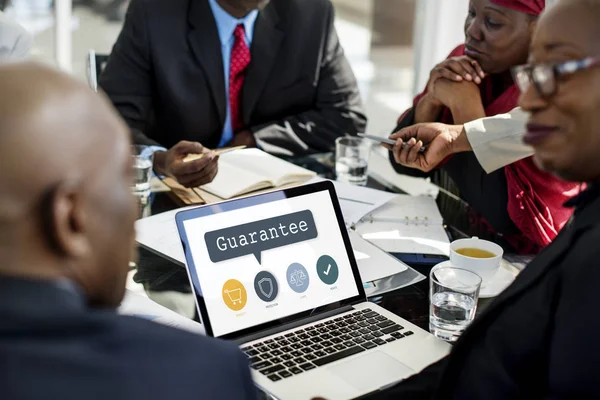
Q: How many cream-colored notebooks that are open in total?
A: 1